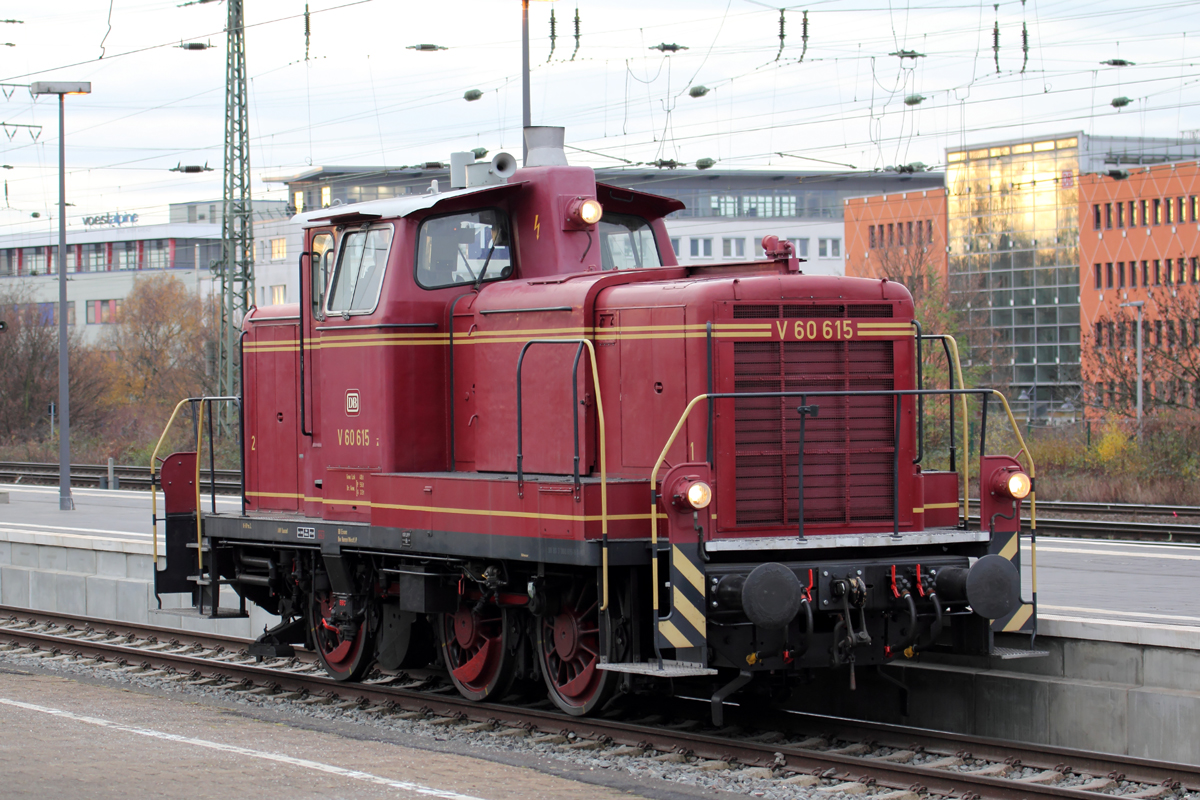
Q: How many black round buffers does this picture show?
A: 2